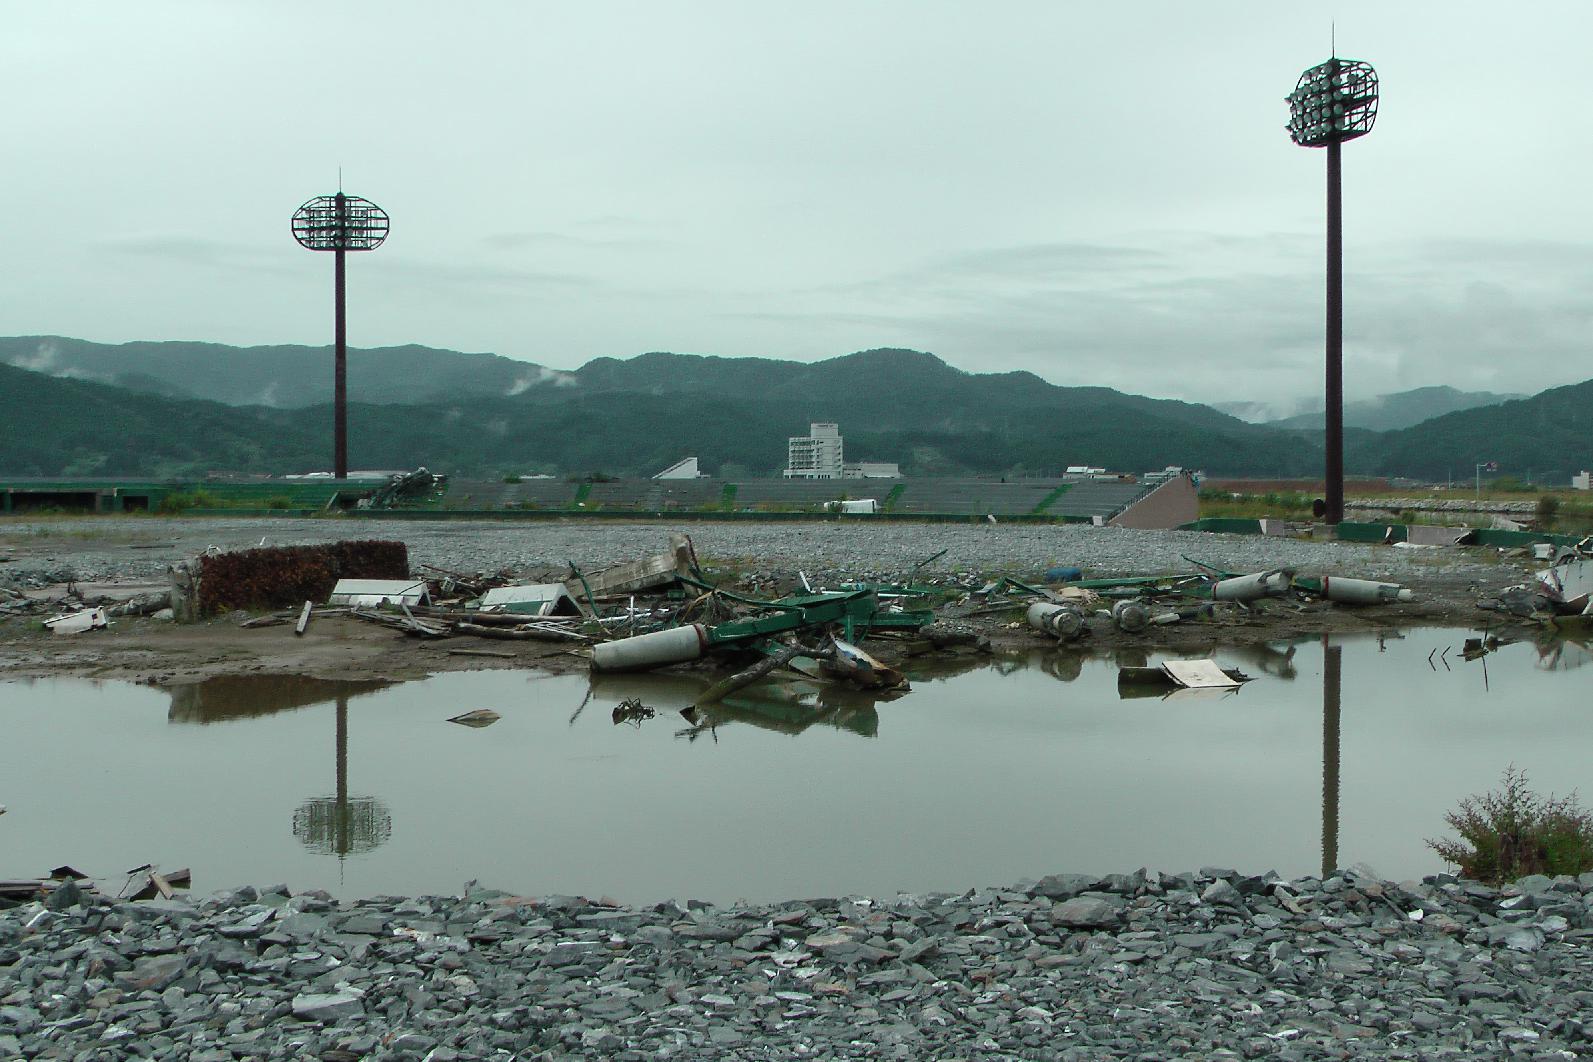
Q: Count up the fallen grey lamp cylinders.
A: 5